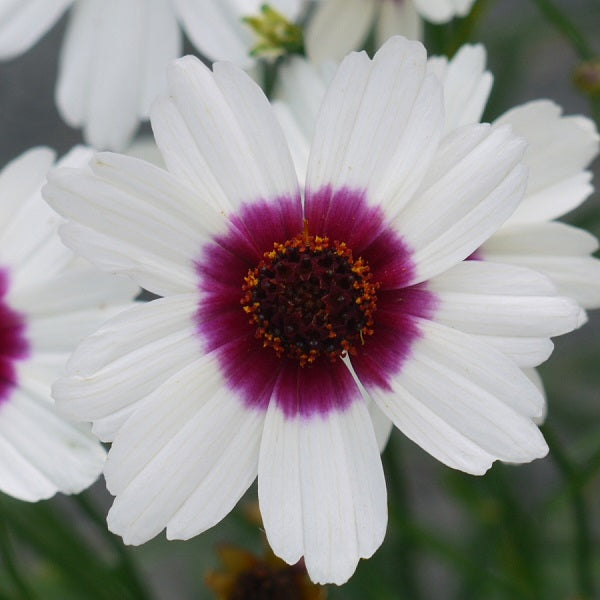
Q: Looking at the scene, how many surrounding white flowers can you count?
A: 4